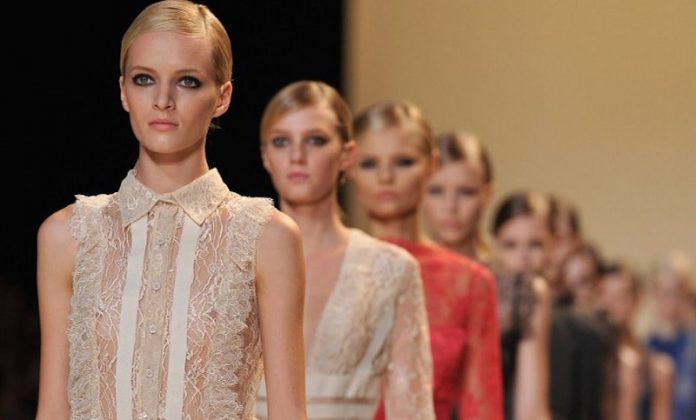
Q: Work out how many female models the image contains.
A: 9